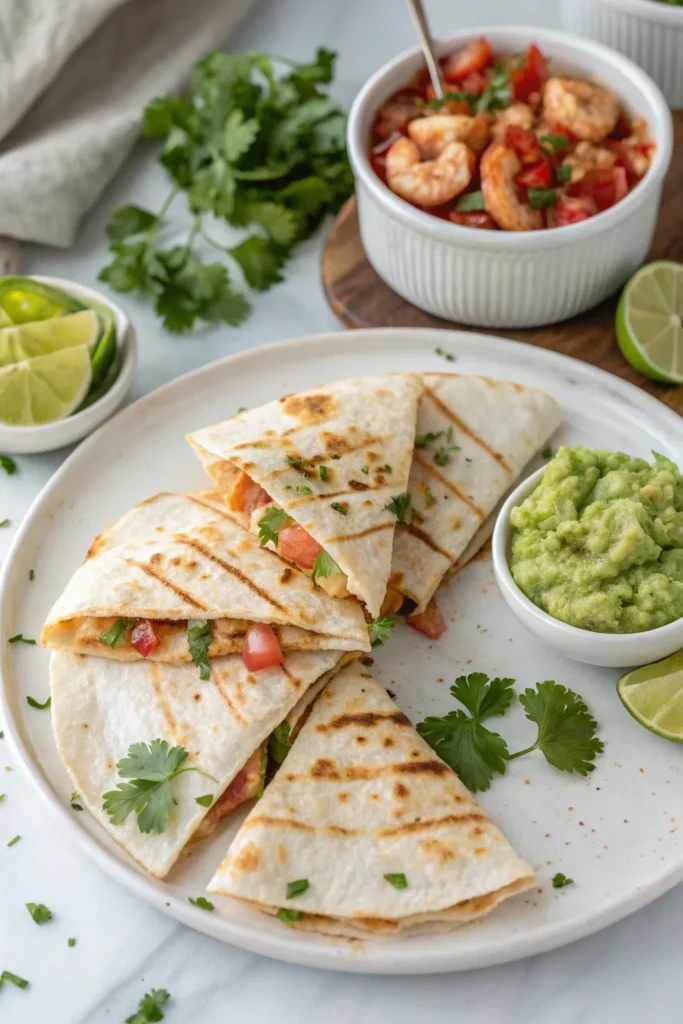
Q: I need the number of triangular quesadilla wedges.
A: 5